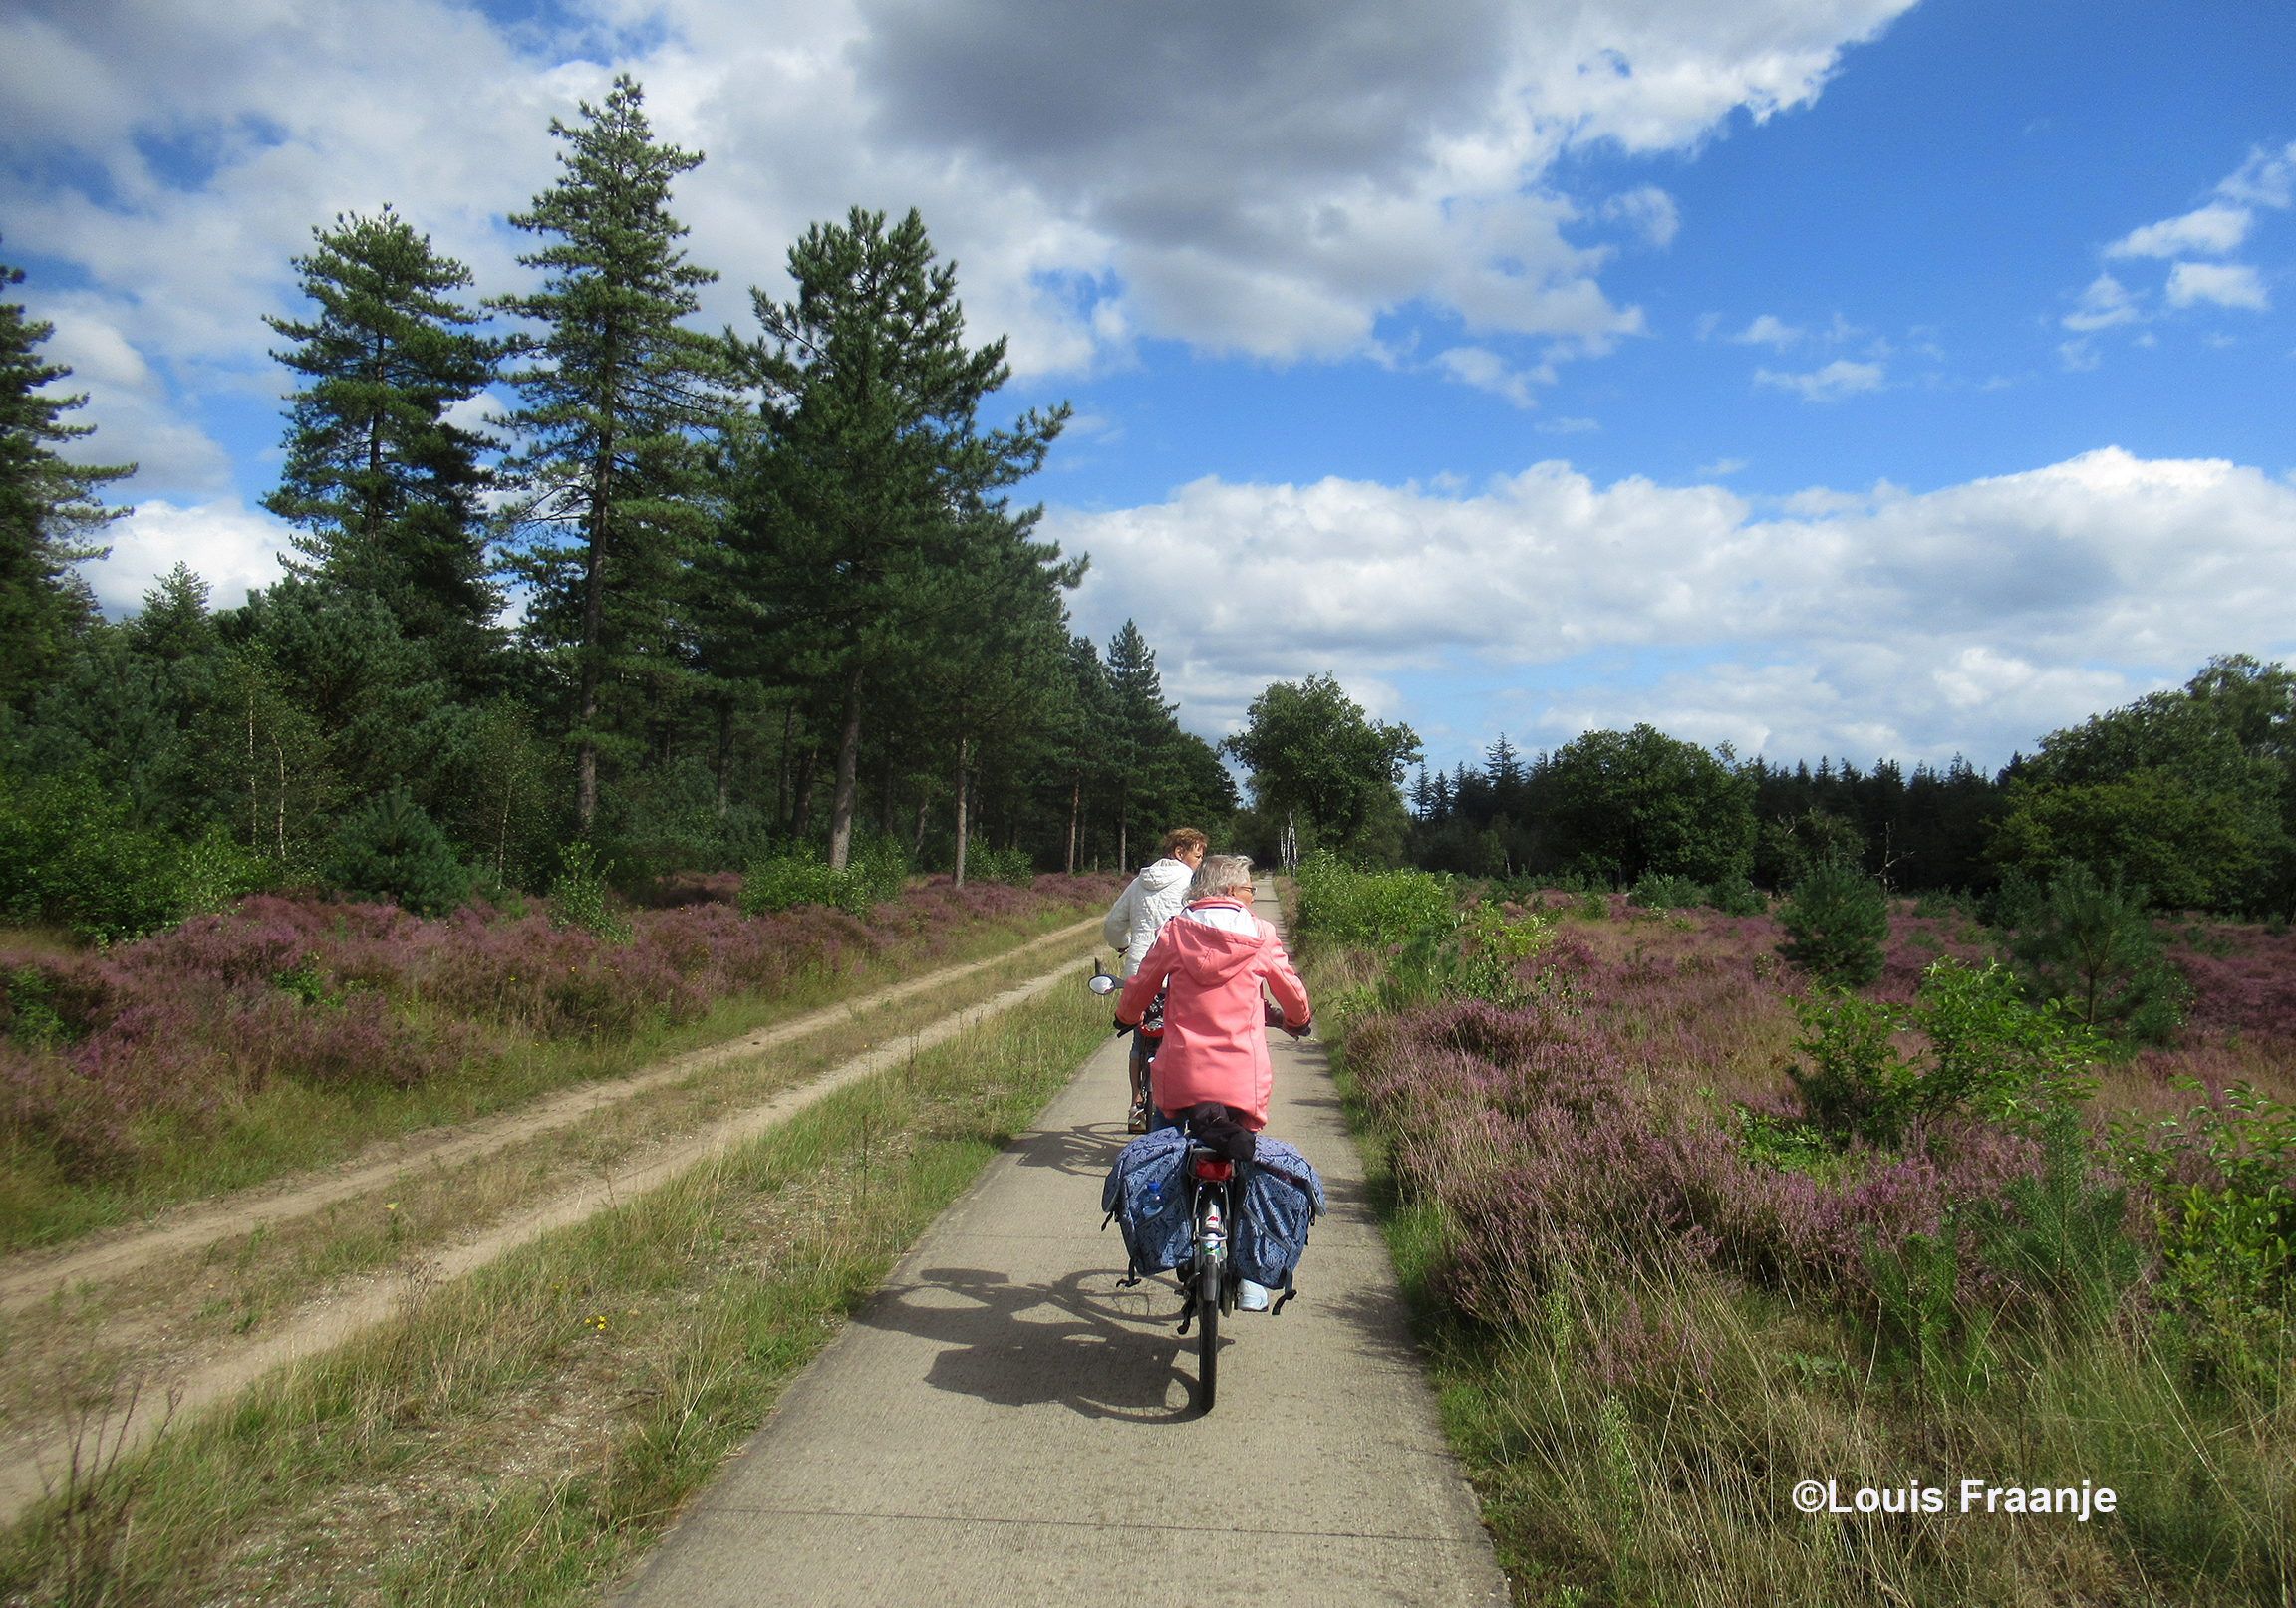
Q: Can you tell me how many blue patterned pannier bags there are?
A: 2